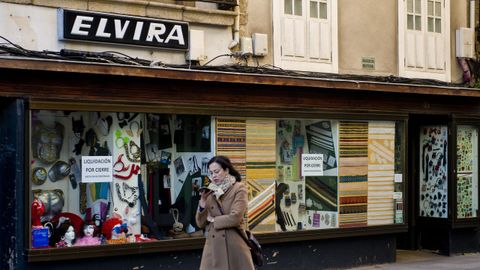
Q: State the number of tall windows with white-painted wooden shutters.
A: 2